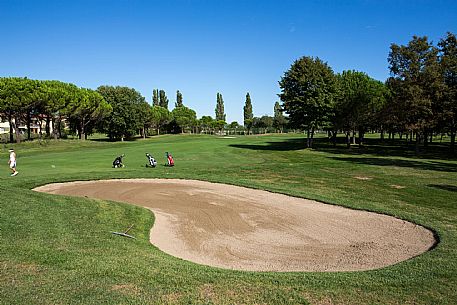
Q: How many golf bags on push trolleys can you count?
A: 3